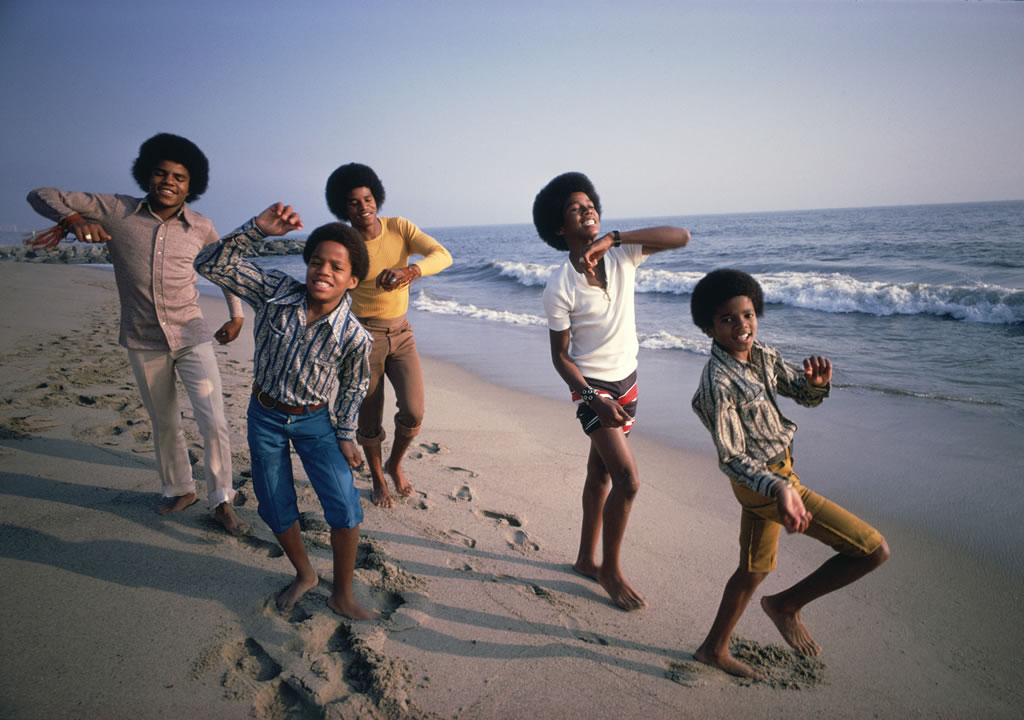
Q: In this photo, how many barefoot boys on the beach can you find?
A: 5